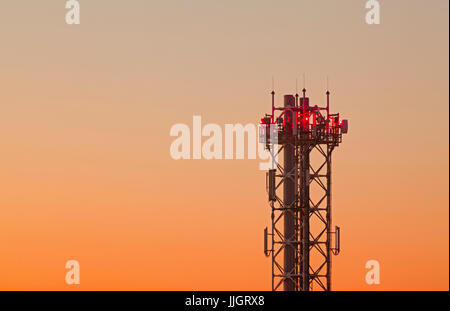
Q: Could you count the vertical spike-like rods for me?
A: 4